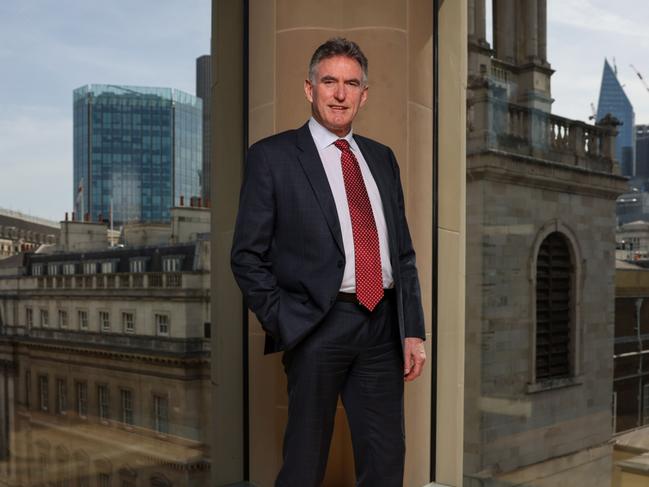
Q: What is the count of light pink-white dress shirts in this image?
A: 1